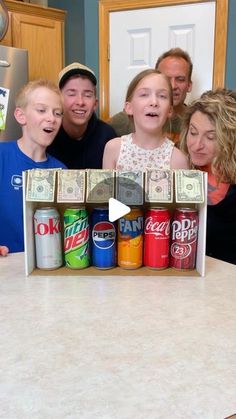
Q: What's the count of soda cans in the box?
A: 6